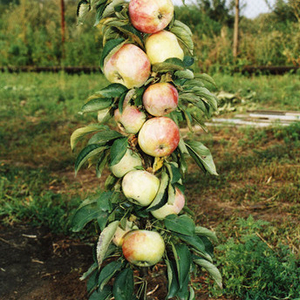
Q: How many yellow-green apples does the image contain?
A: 3